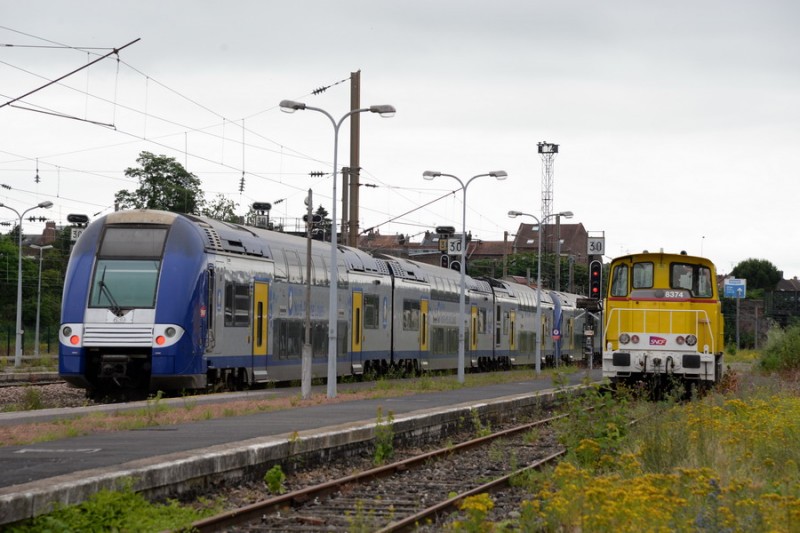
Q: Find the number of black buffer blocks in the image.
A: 2